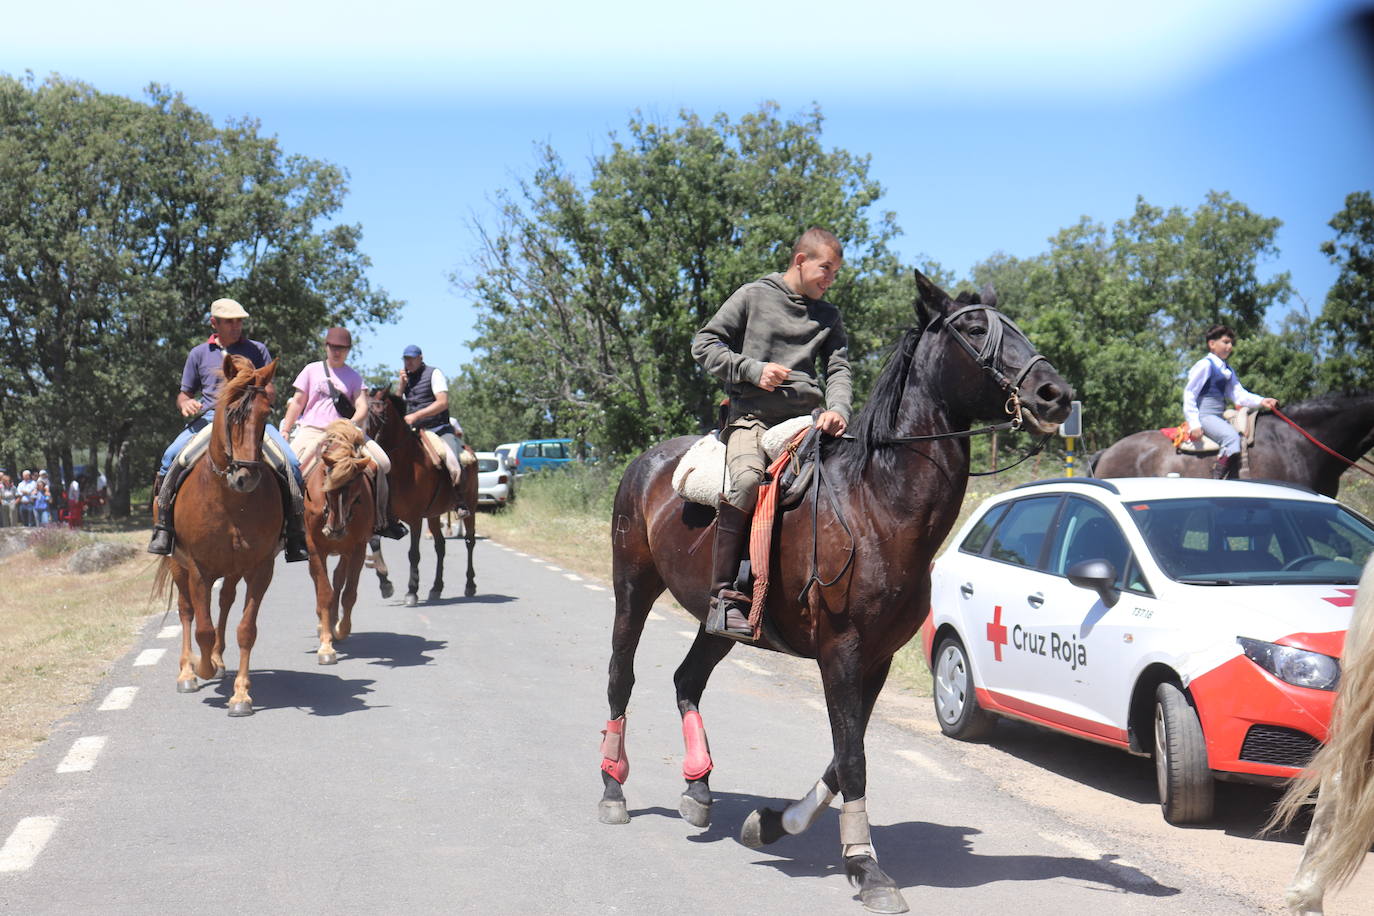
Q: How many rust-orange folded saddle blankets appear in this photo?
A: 1